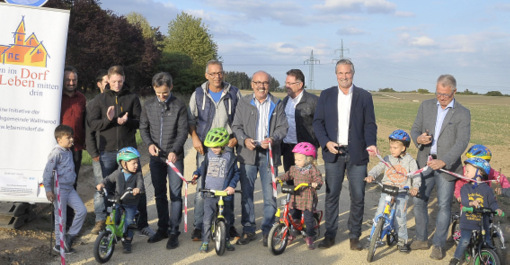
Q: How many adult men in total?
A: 9